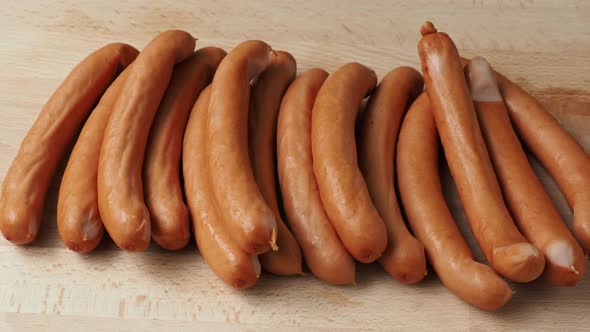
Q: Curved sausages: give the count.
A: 14